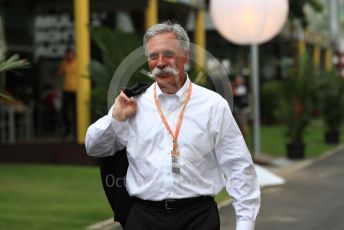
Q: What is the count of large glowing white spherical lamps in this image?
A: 1